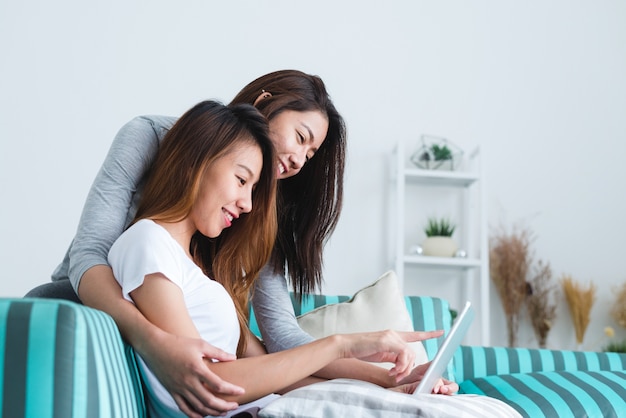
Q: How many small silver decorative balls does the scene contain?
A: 2